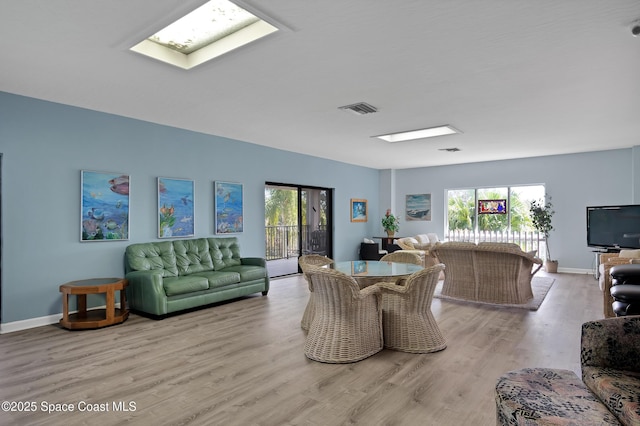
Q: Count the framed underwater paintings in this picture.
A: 3